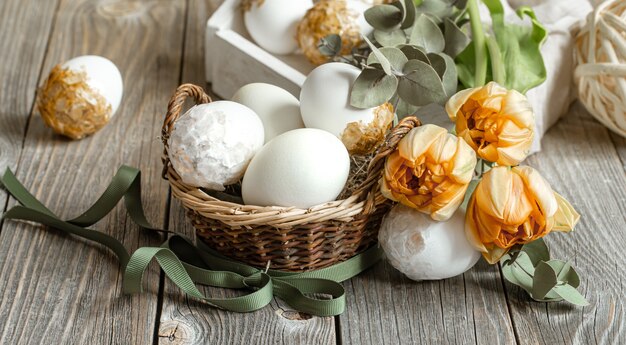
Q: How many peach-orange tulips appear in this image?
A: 3